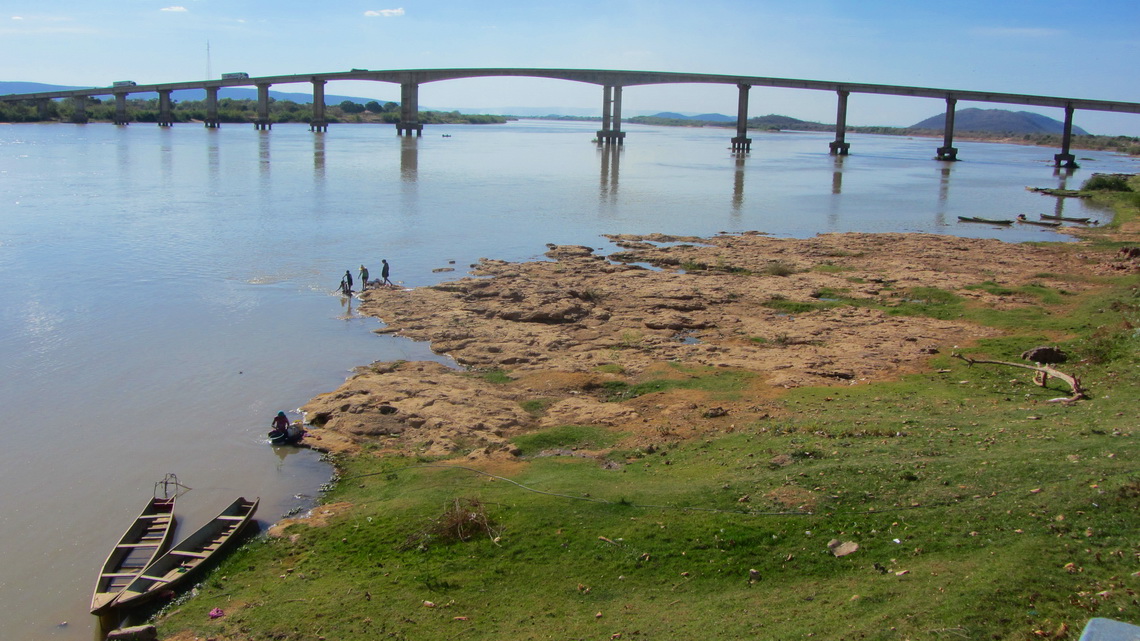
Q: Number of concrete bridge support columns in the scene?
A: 13